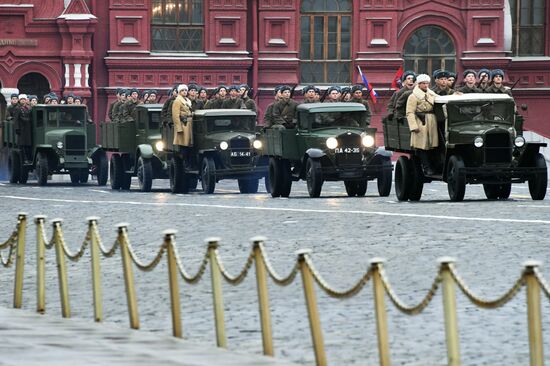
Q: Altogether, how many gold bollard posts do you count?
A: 12